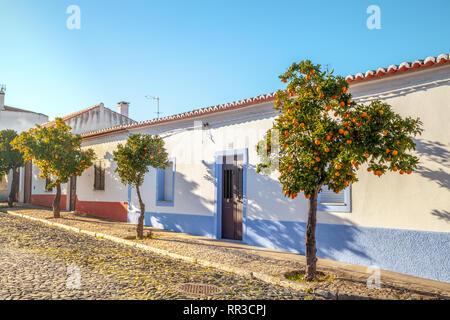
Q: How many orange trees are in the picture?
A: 4